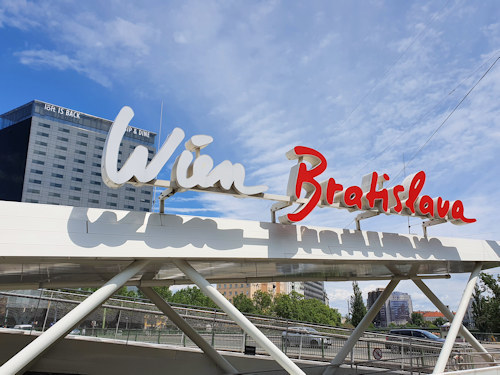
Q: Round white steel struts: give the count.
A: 6